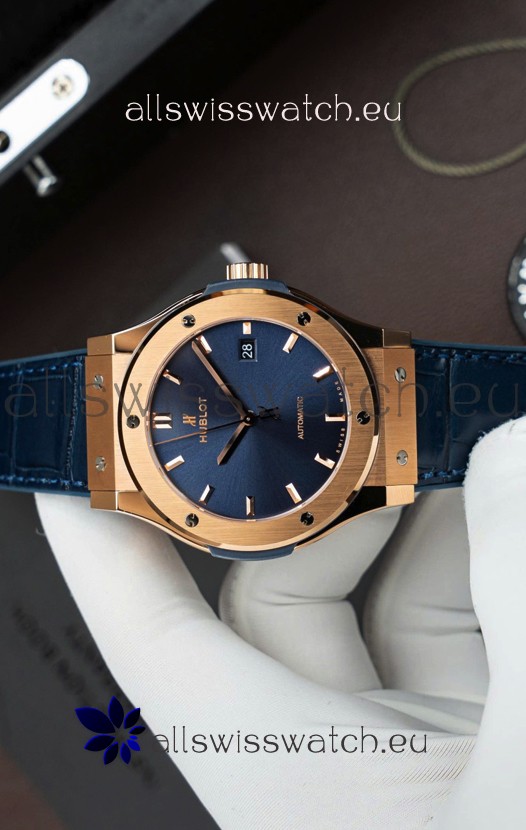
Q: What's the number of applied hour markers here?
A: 12